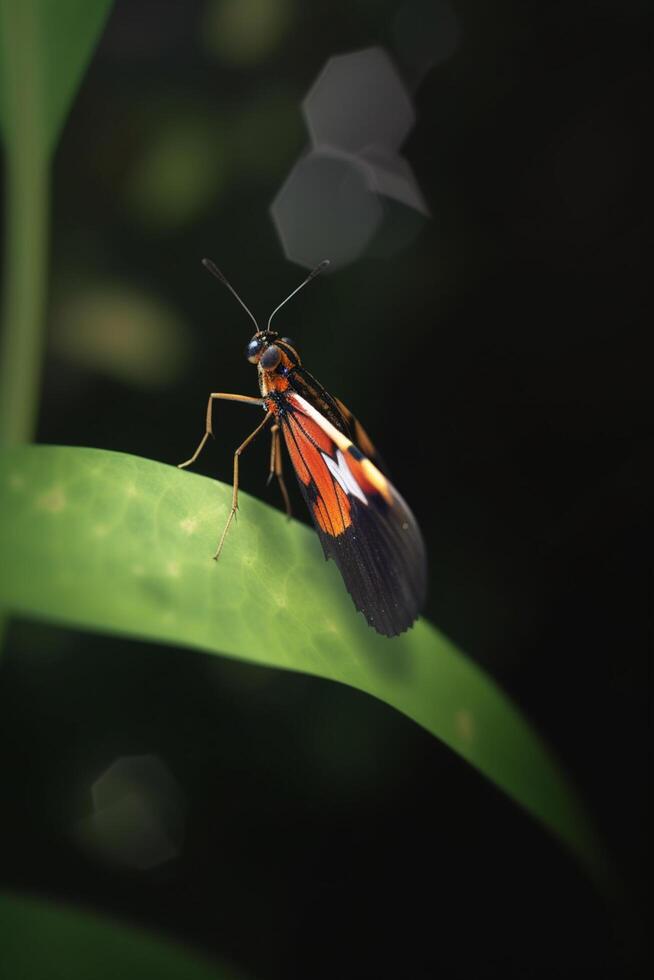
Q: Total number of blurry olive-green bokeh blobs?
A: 3